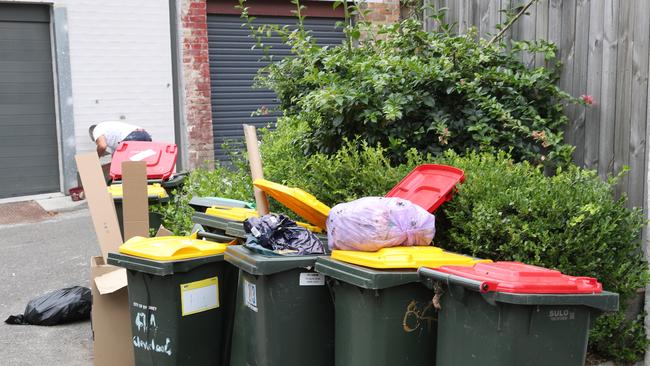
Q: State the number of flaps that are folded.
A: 1